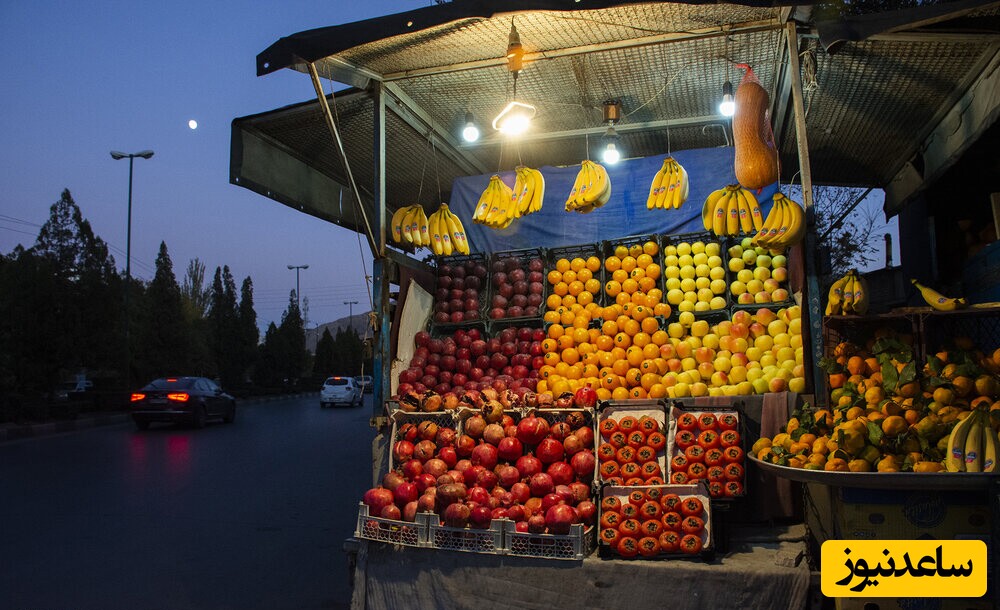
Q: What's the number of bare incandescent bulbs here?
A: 3